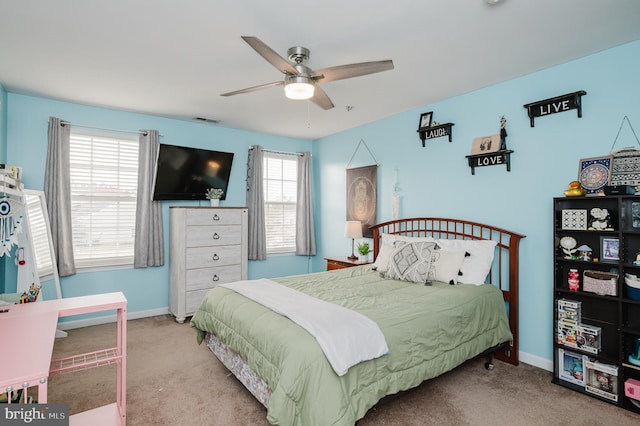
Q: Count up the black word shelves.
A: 3